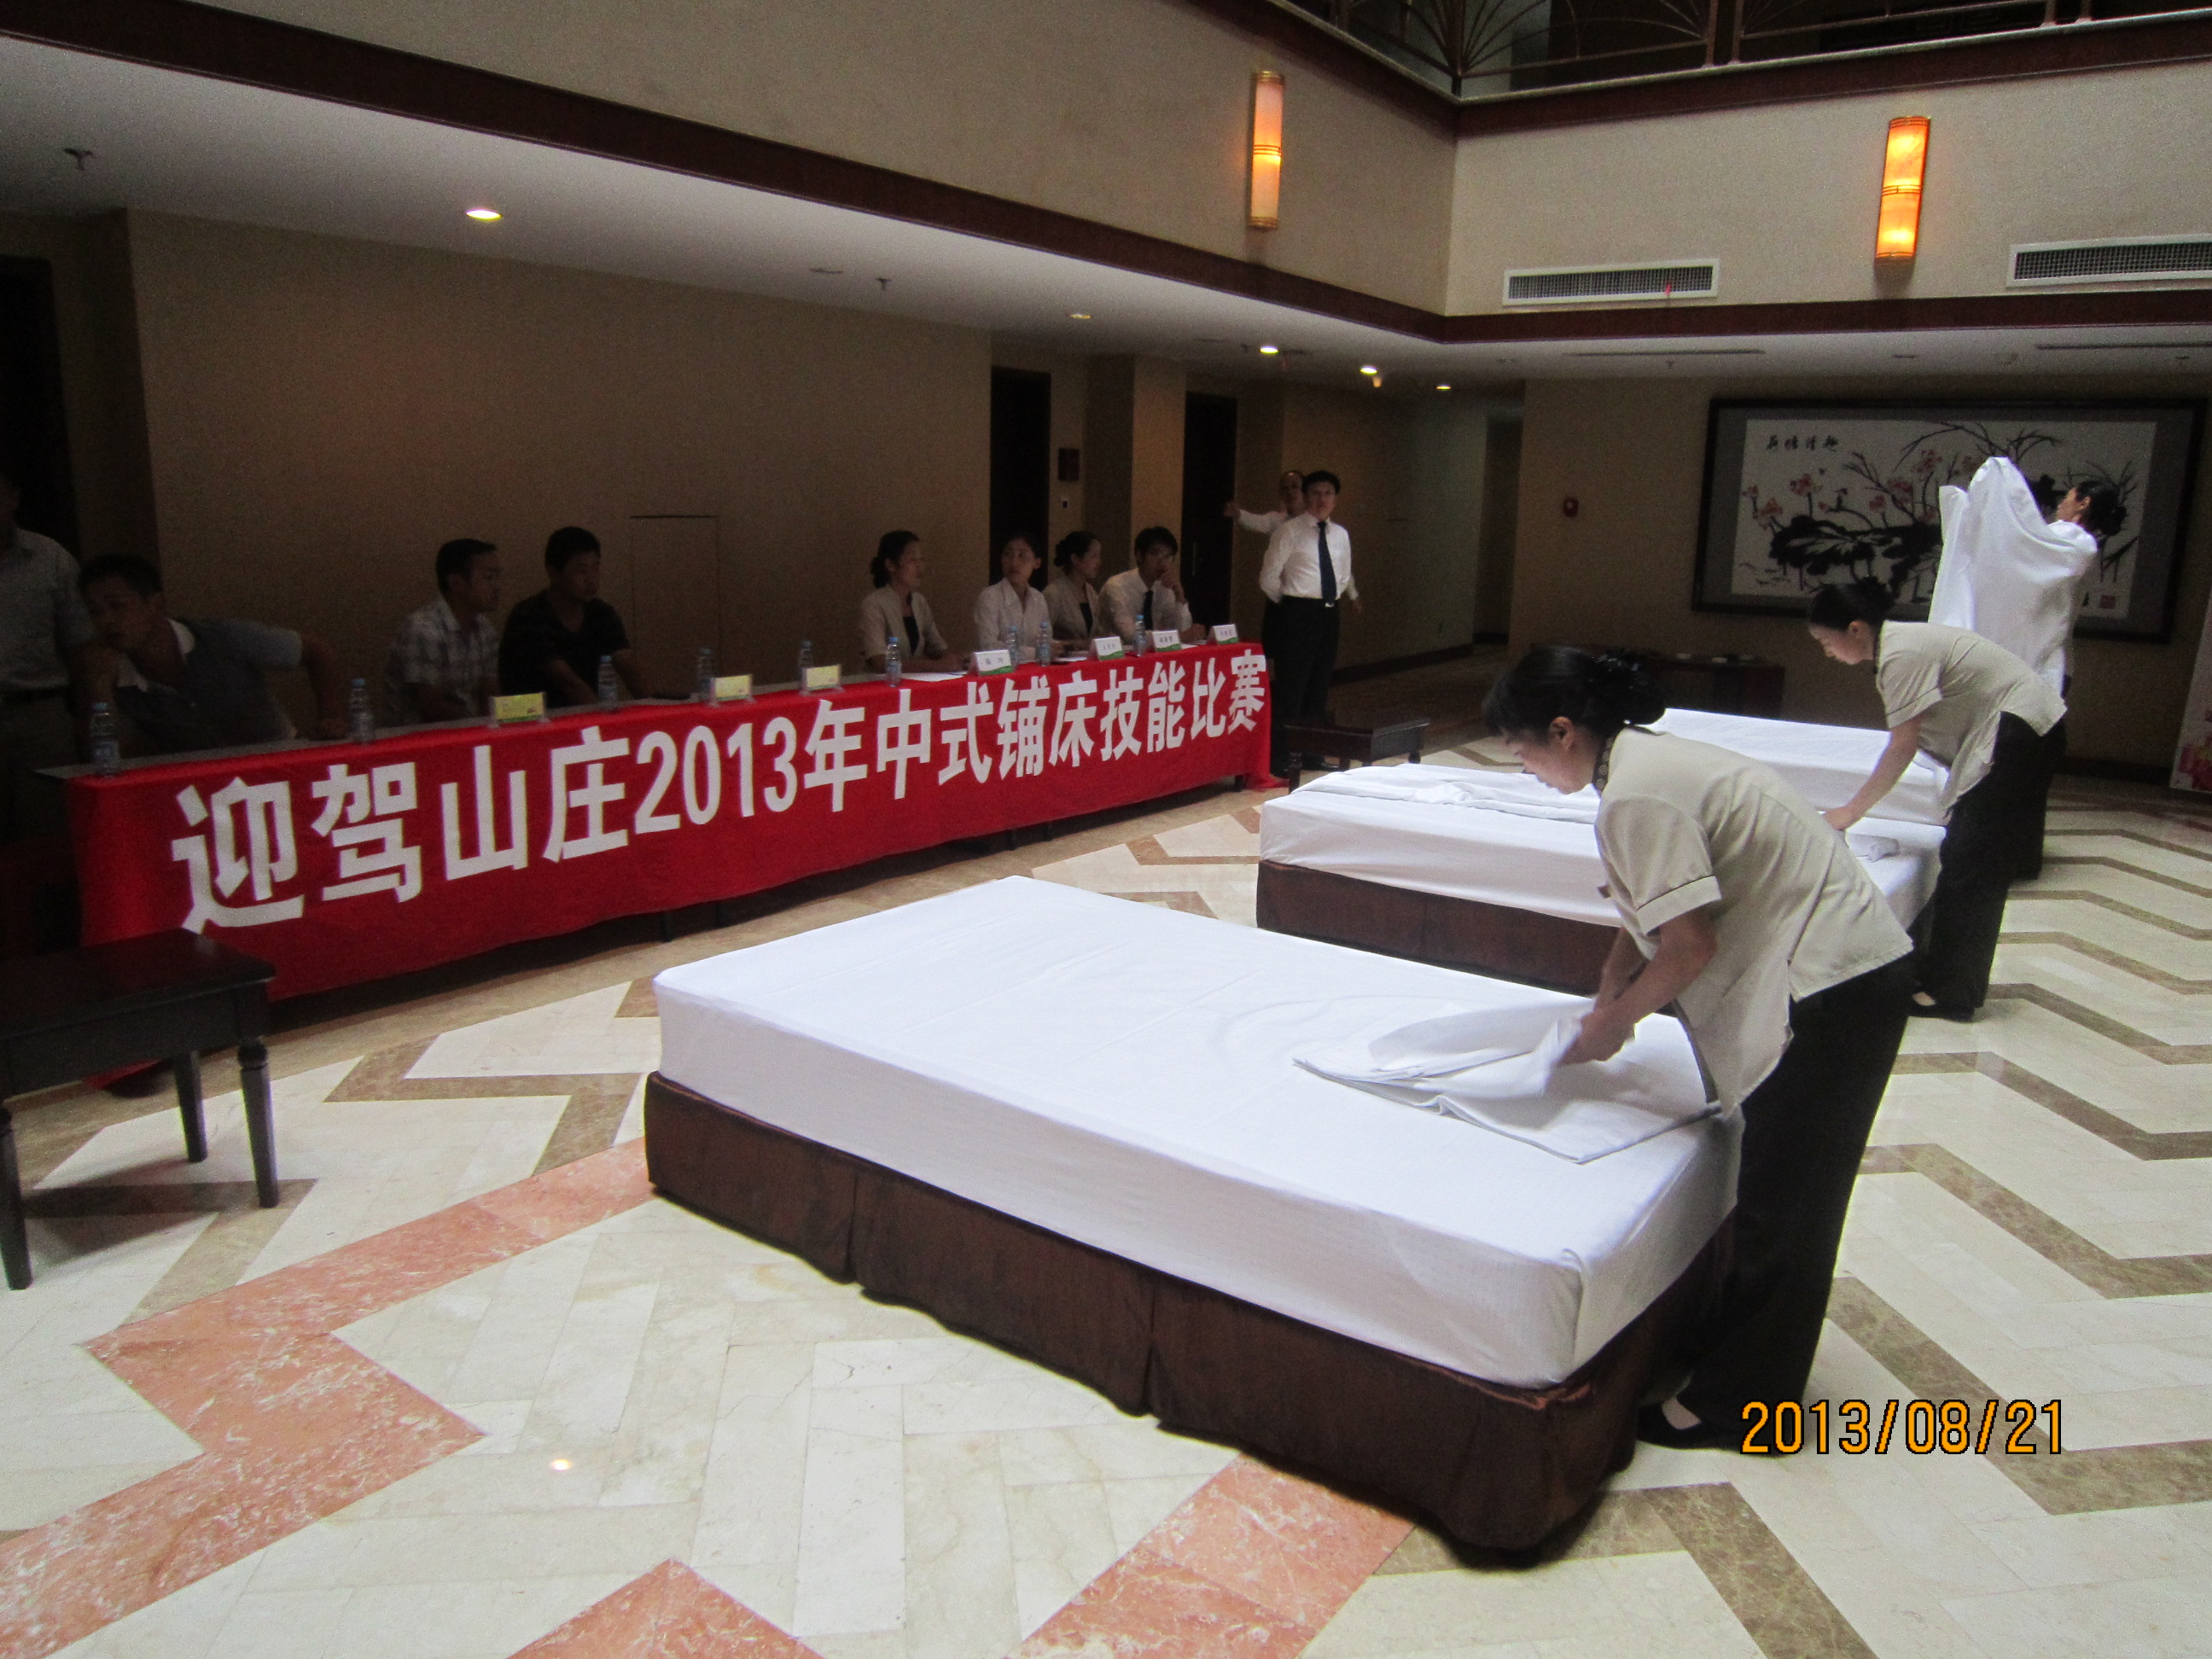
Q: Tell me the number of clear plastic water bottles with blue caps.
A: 9